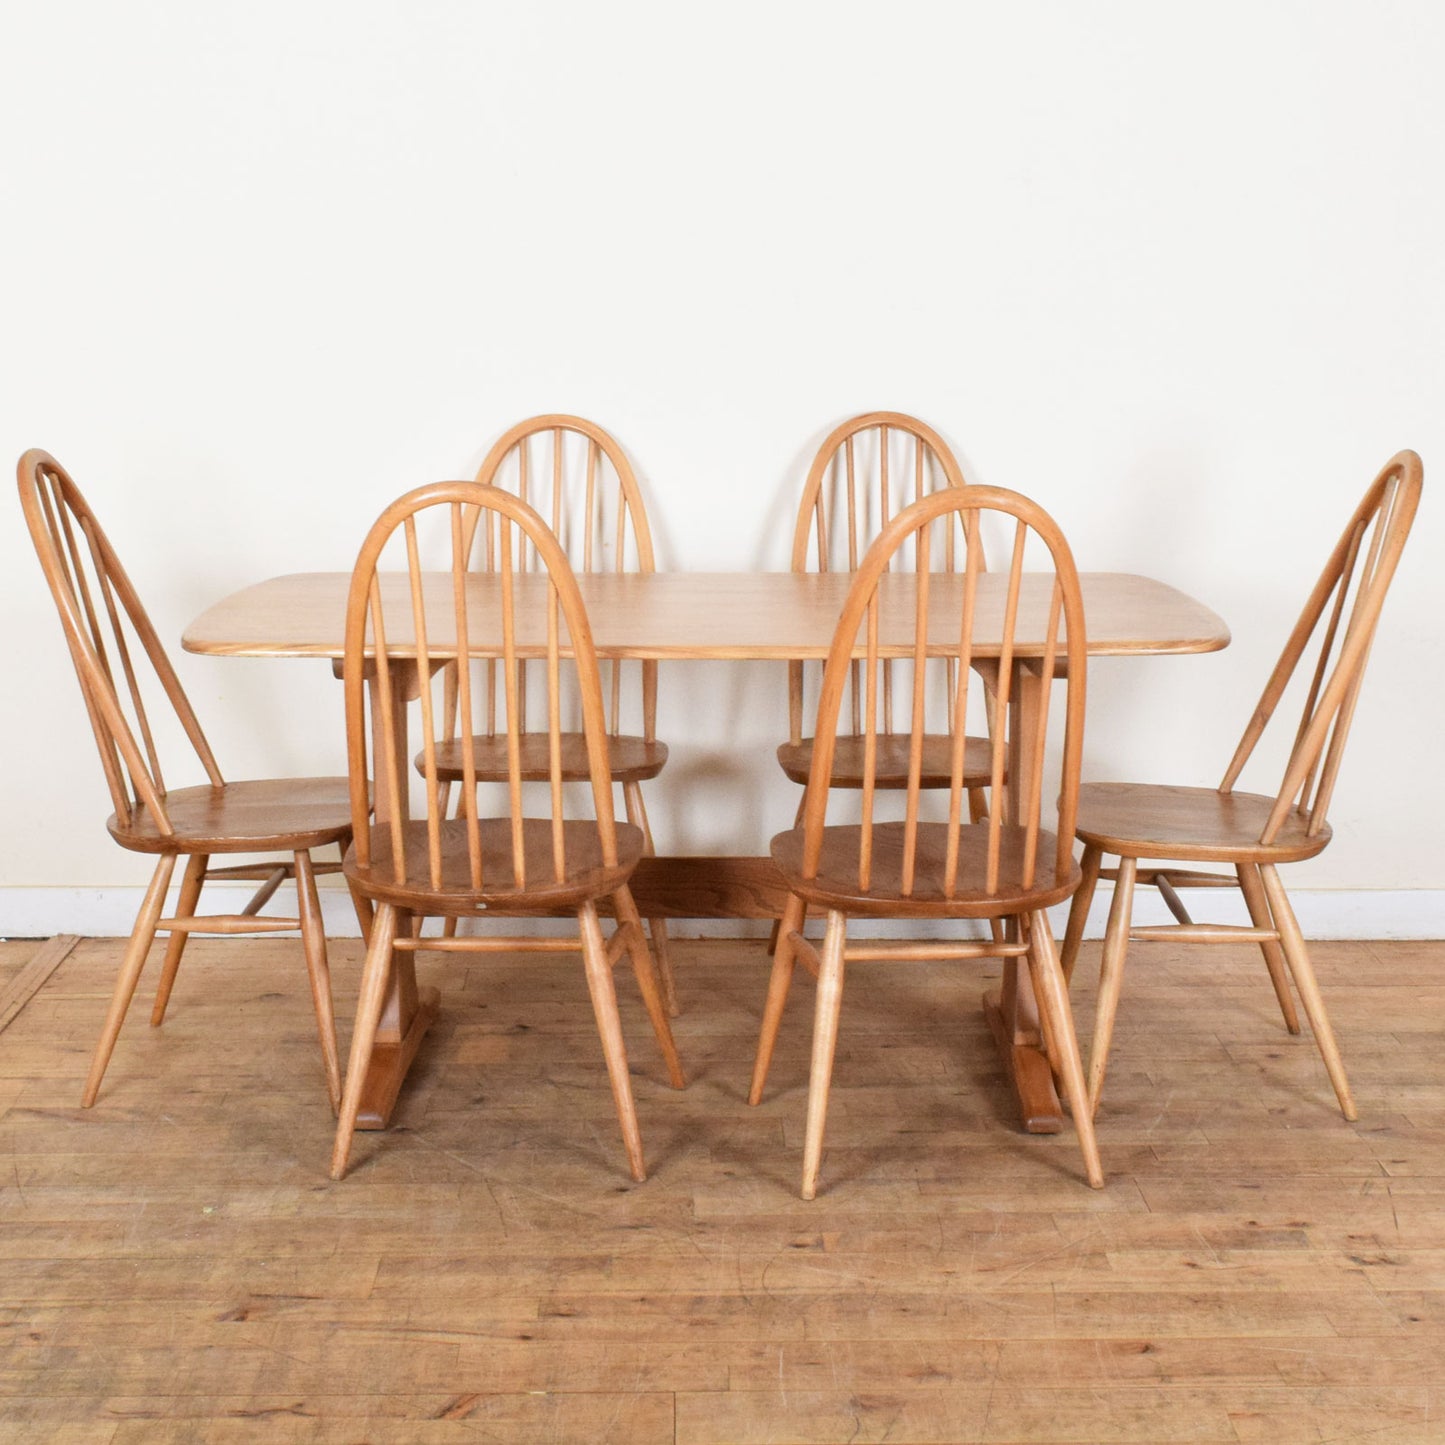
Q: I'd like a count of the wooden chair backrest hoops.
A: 6